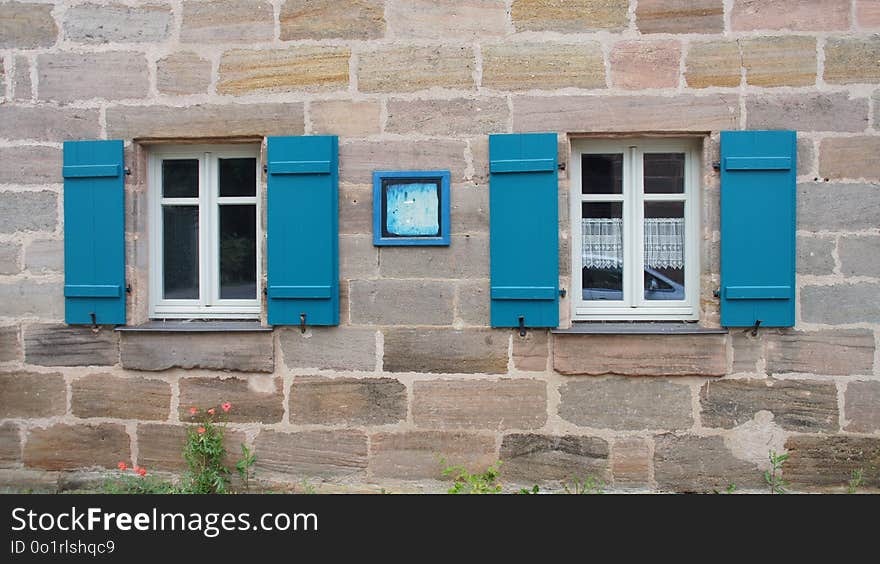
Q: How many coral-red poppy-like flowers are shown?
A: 7